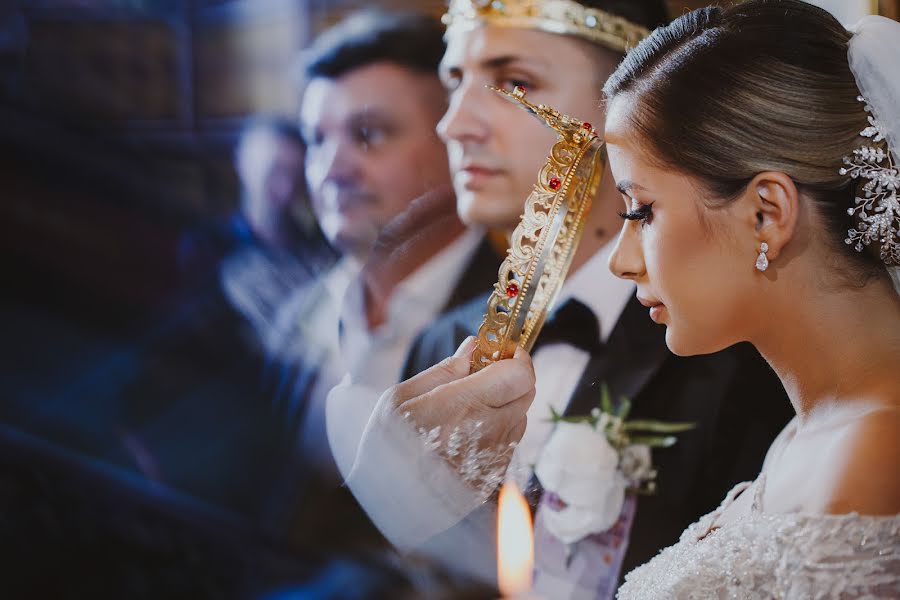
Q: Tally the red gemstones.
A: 4